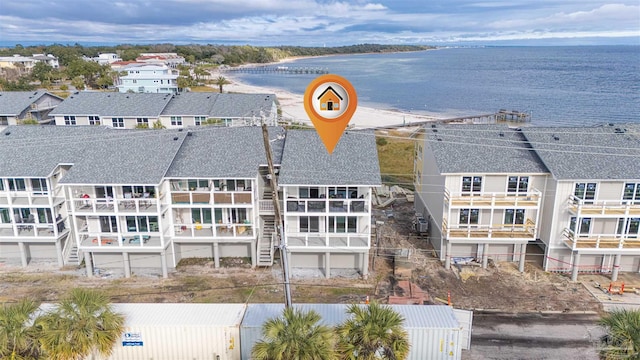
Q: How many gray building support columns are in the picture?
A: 15